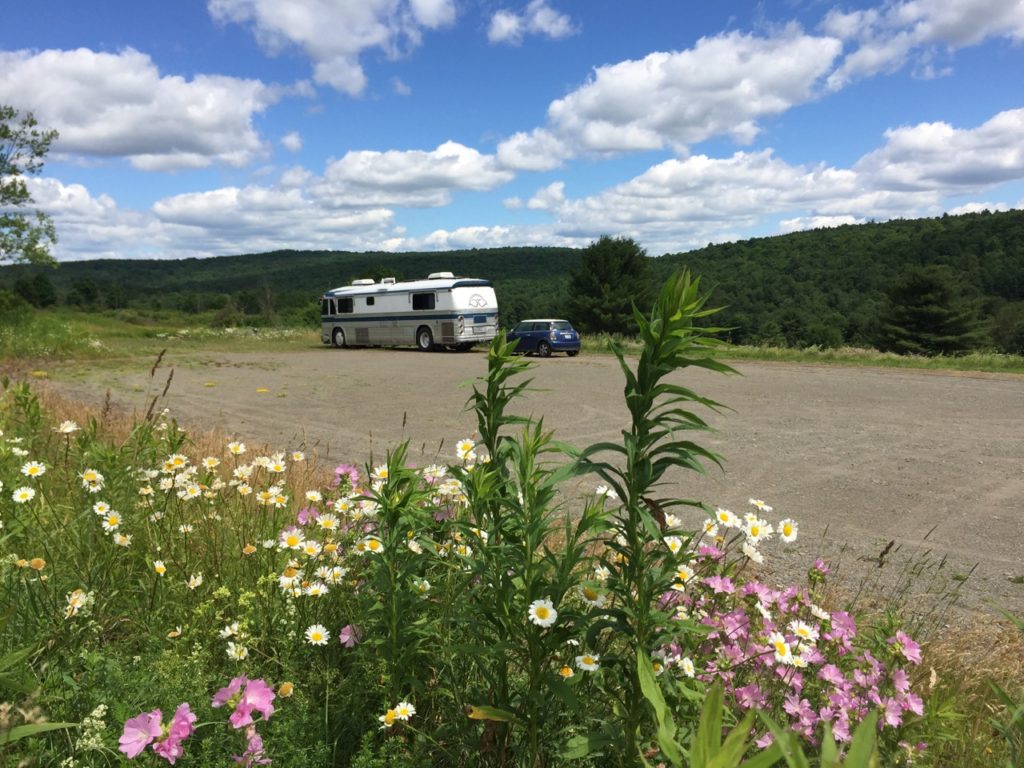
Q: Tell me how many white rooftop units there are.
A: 3